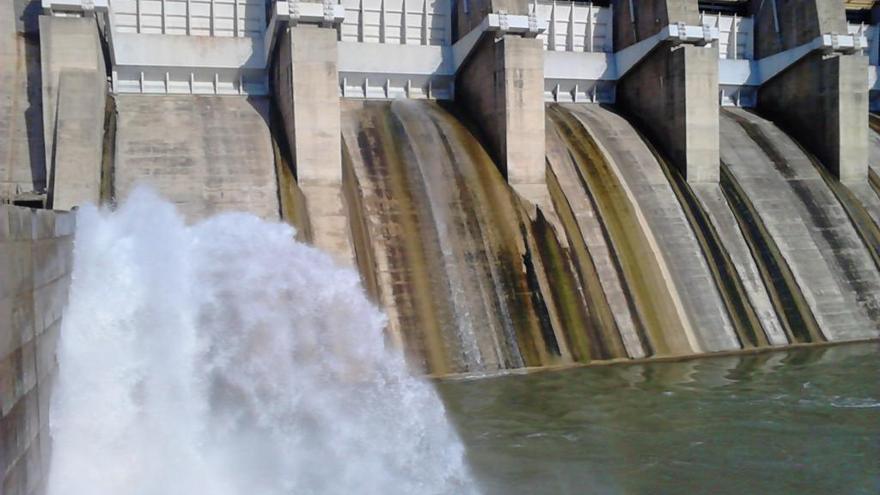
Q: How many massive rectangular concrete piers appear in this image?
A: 5